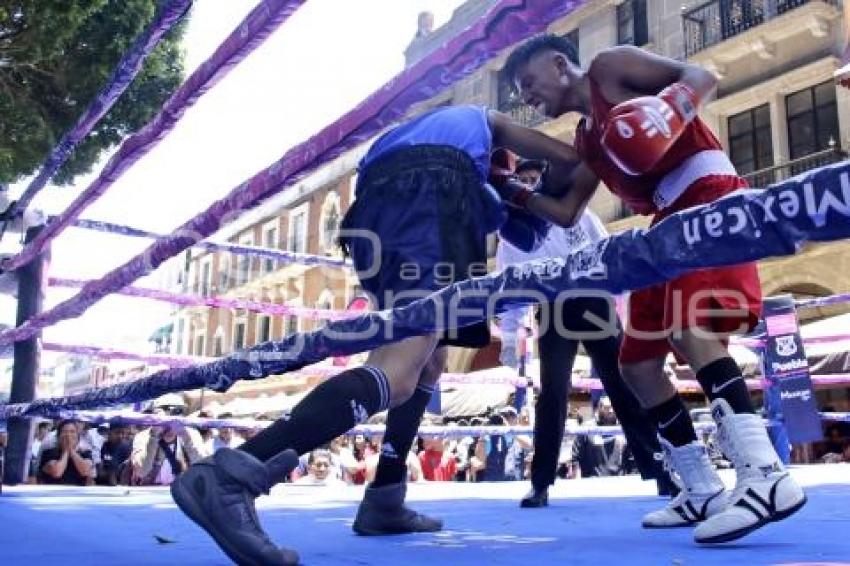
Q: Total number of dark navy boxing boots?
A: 2